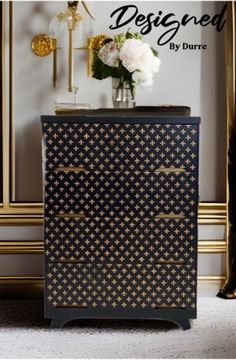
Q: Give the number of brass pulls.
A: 8